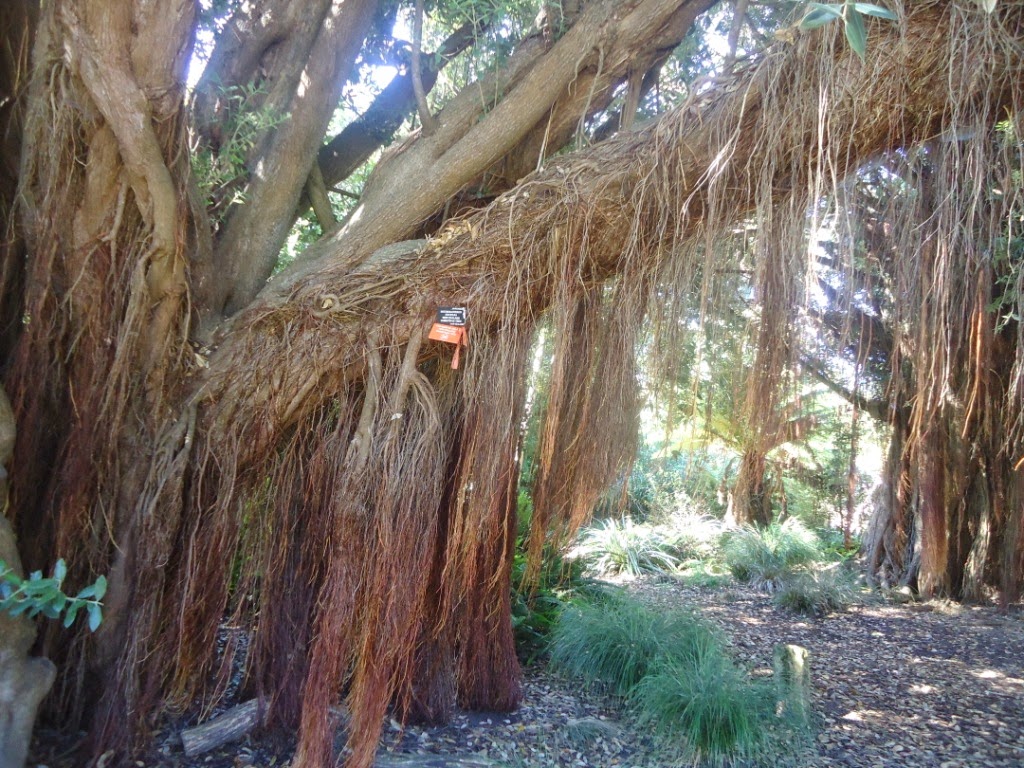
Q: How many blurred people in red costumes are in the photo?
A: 0